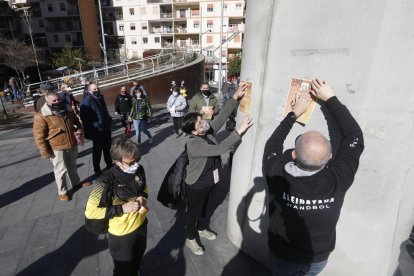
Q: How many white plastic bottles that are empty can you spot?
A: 0